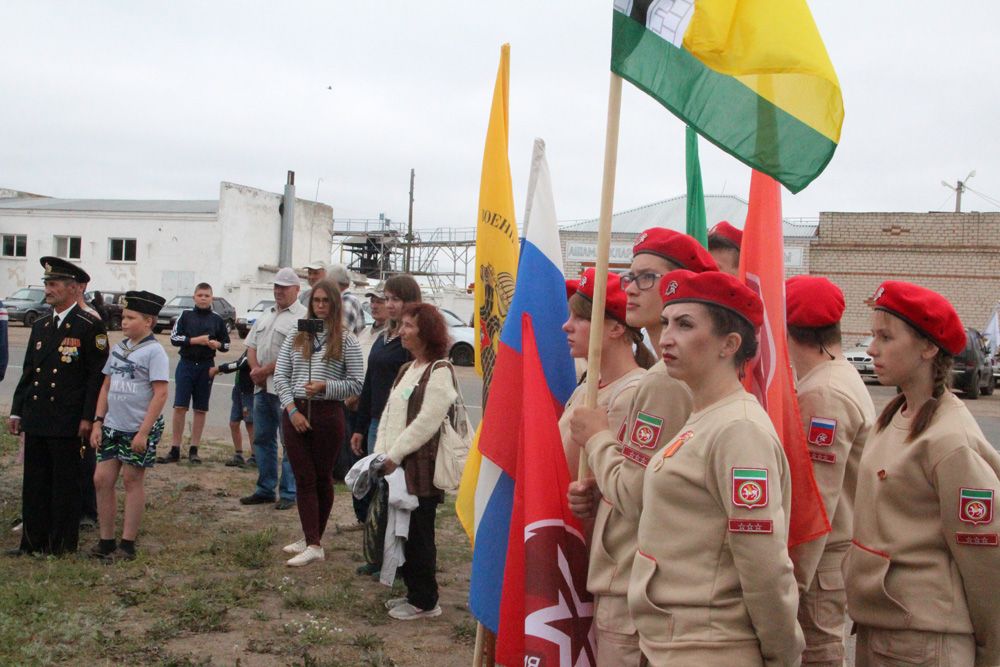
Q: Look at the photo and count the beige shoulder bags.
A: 1